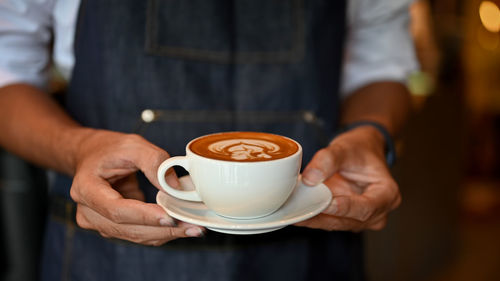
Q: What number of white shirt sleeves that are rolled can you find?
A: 2